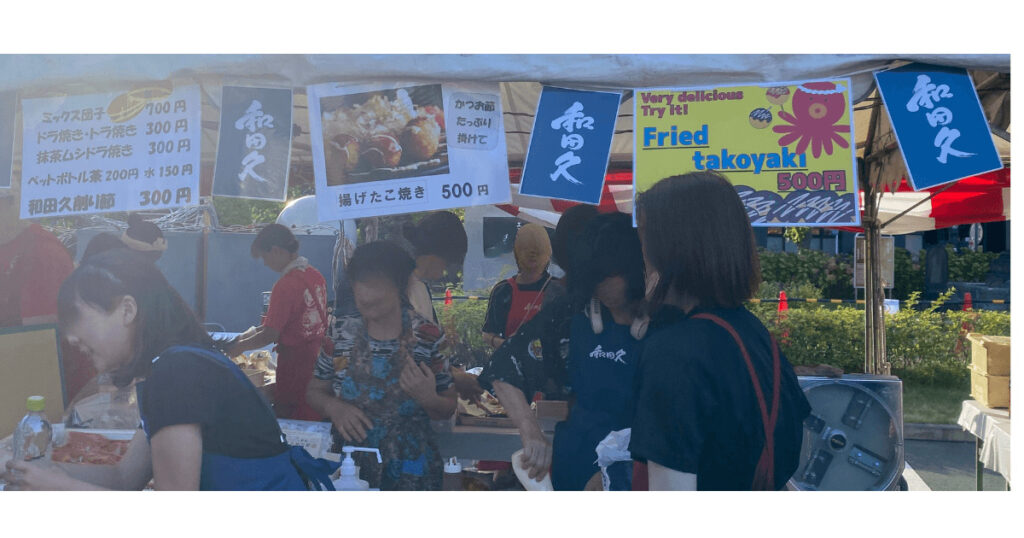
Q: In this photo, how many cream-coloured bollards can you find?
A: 0